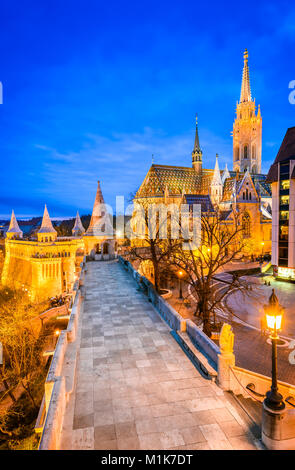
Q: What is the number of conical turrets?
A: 4